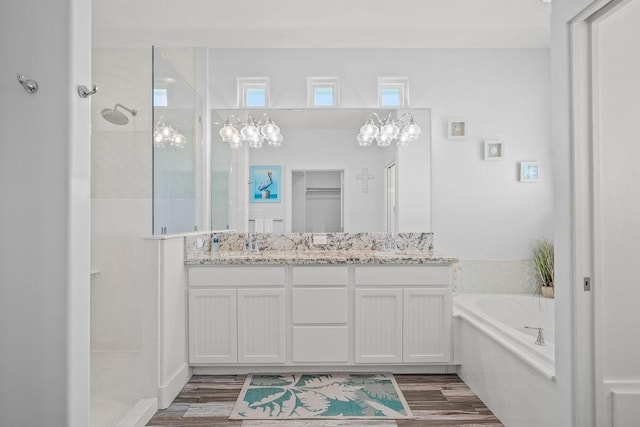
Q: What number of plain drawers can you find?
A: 5